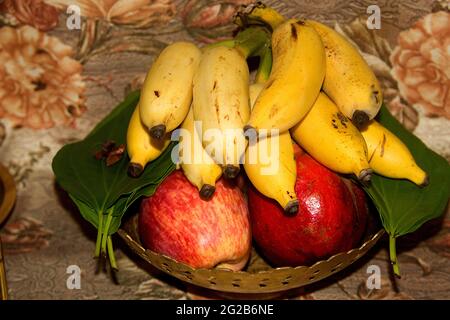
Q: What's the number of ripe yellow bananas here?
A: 9